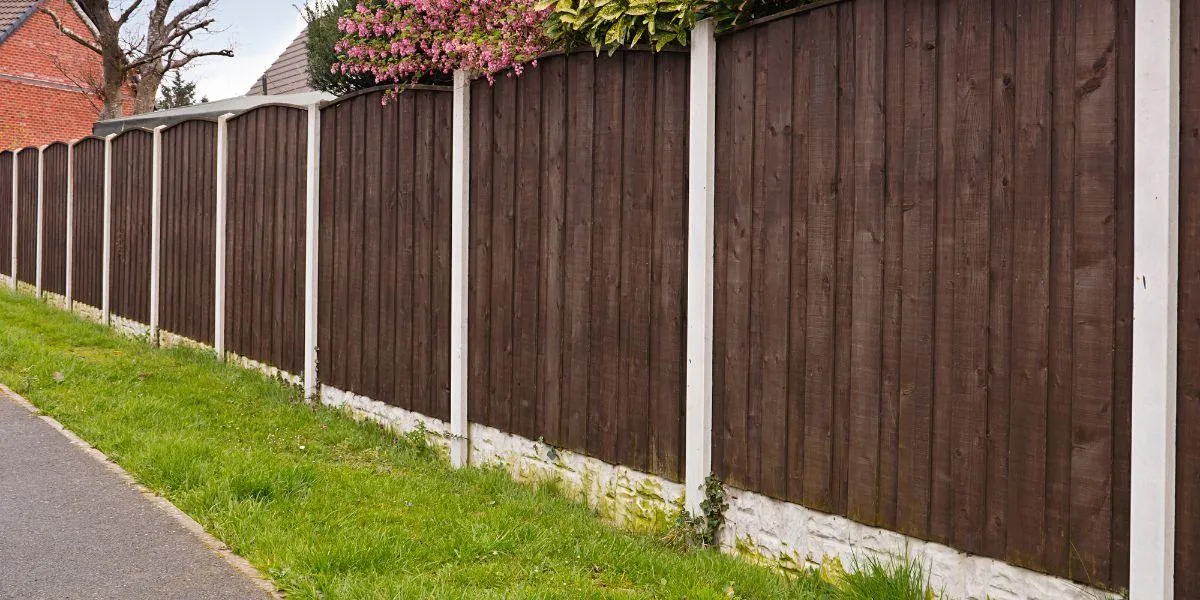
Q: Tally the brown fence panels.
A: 11